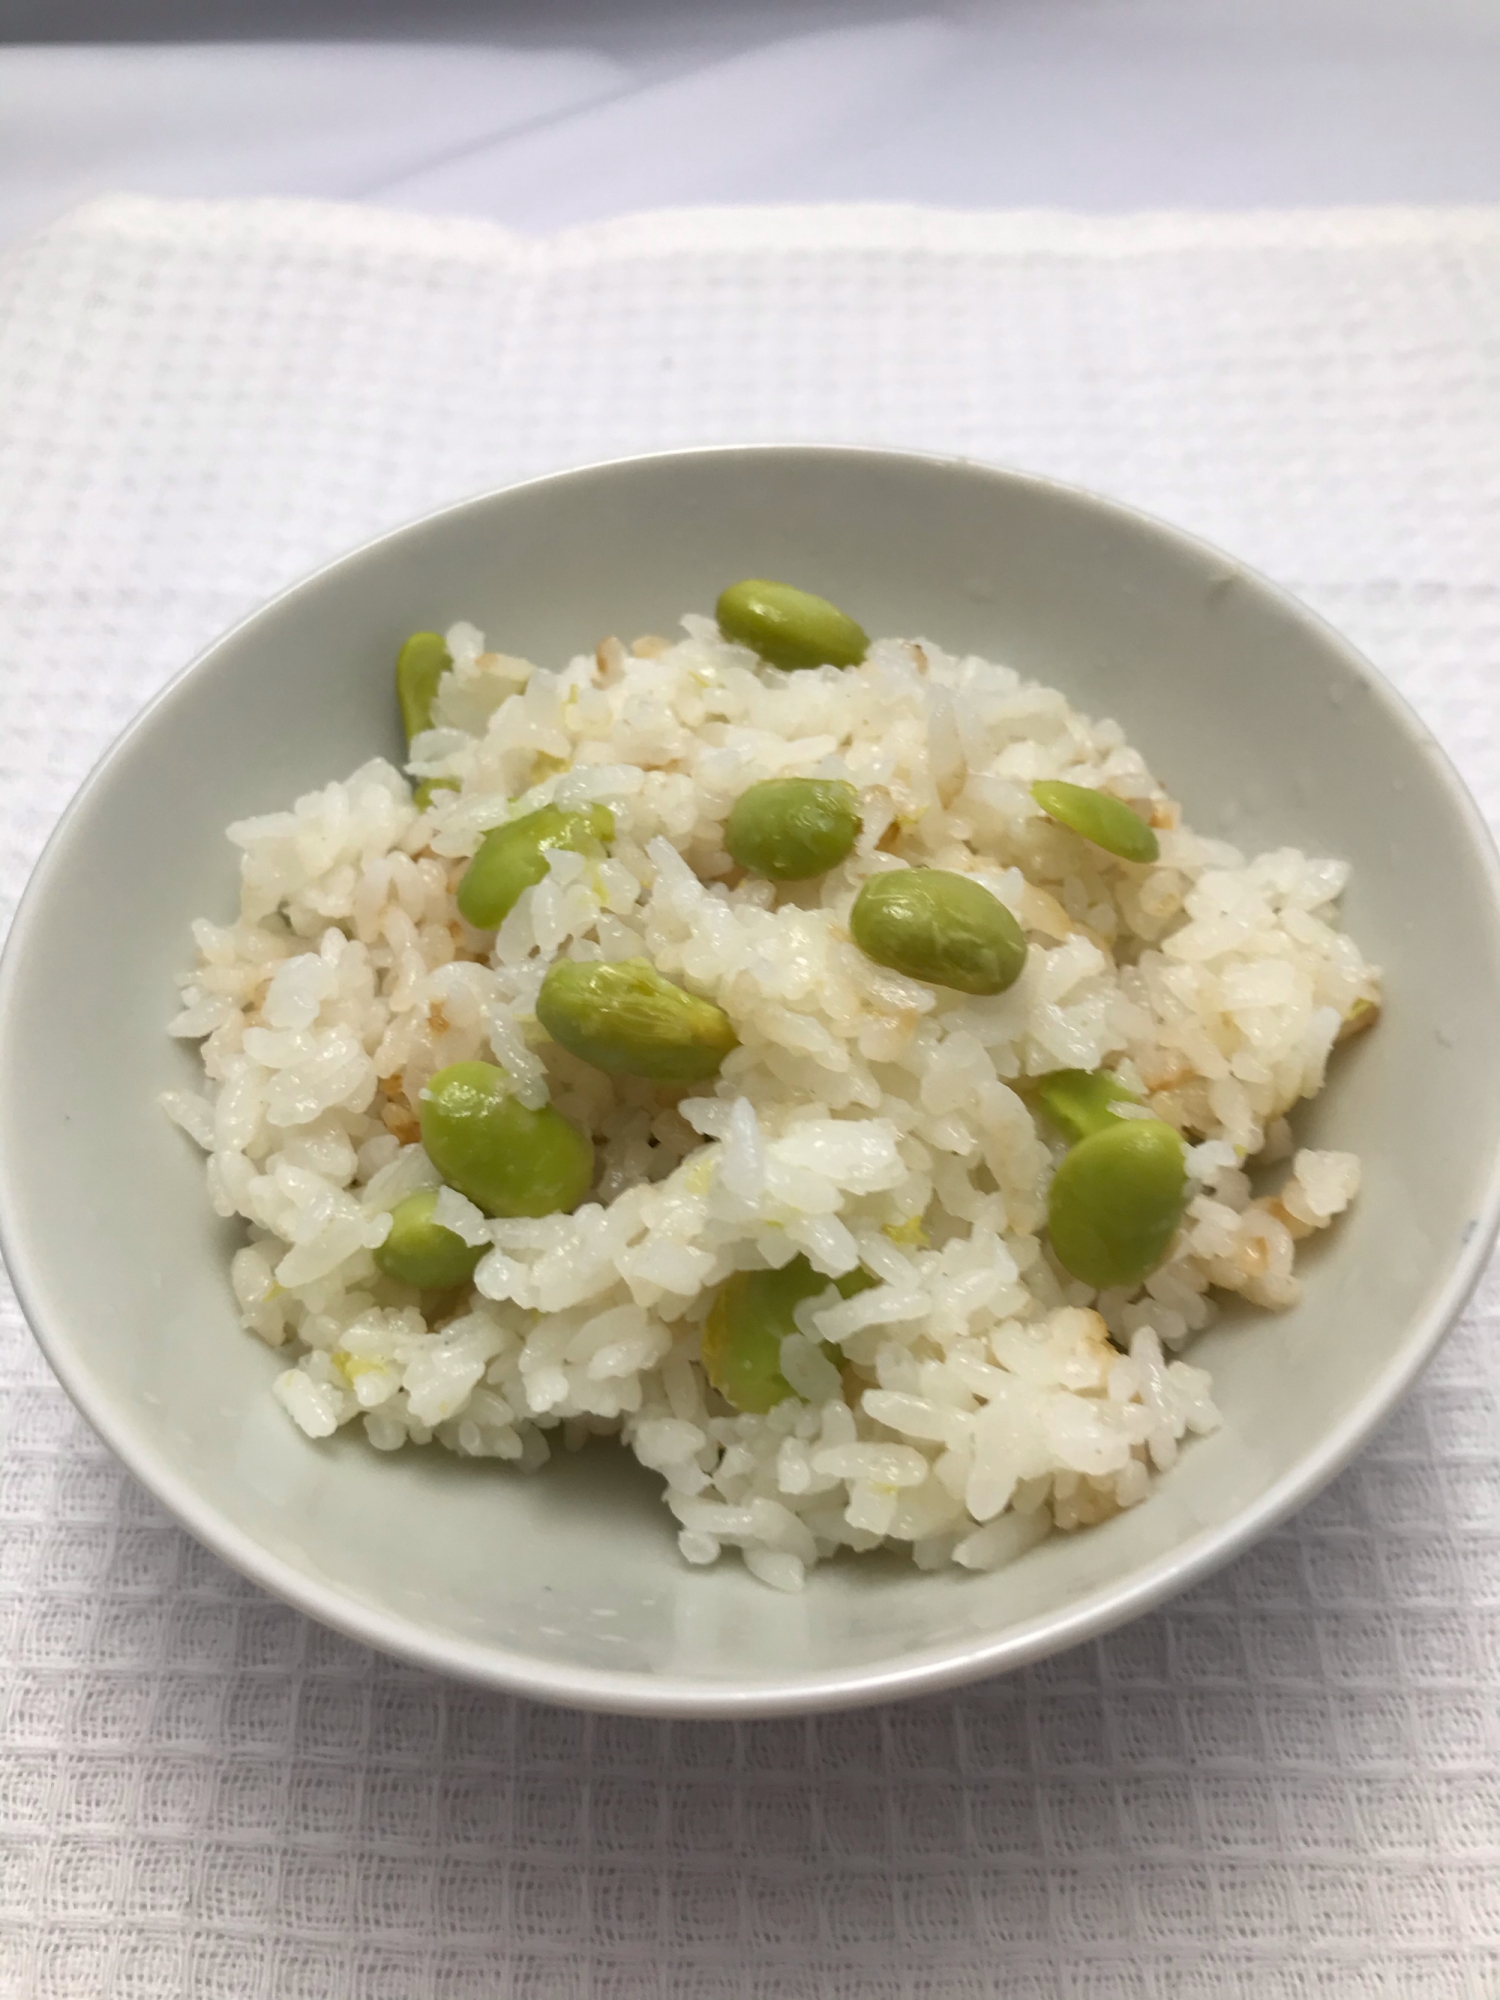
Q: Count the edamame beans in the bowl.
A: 12